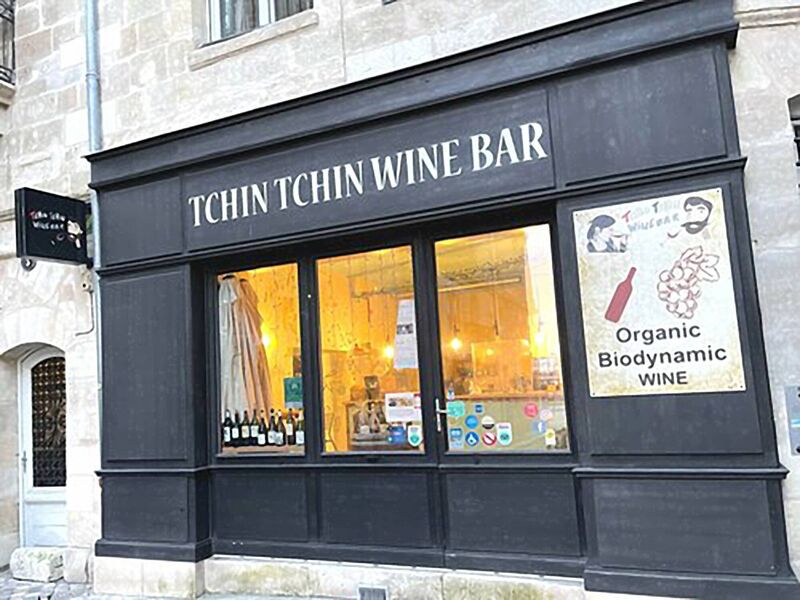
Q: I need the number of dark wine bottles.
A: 9